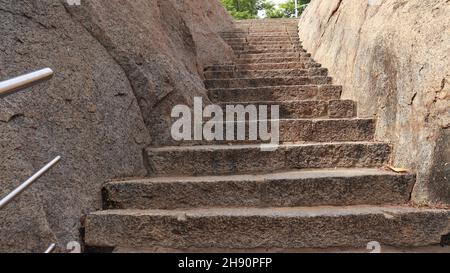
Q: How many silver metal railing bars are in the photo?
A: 3